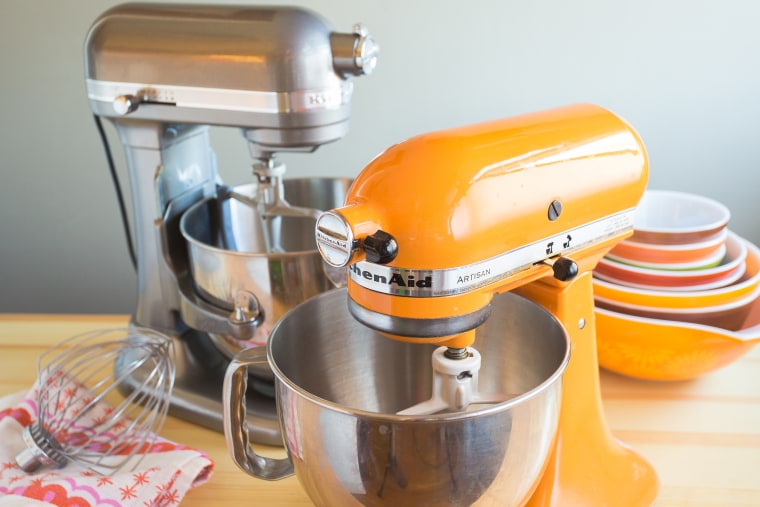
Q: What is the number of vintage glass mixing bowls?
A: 8